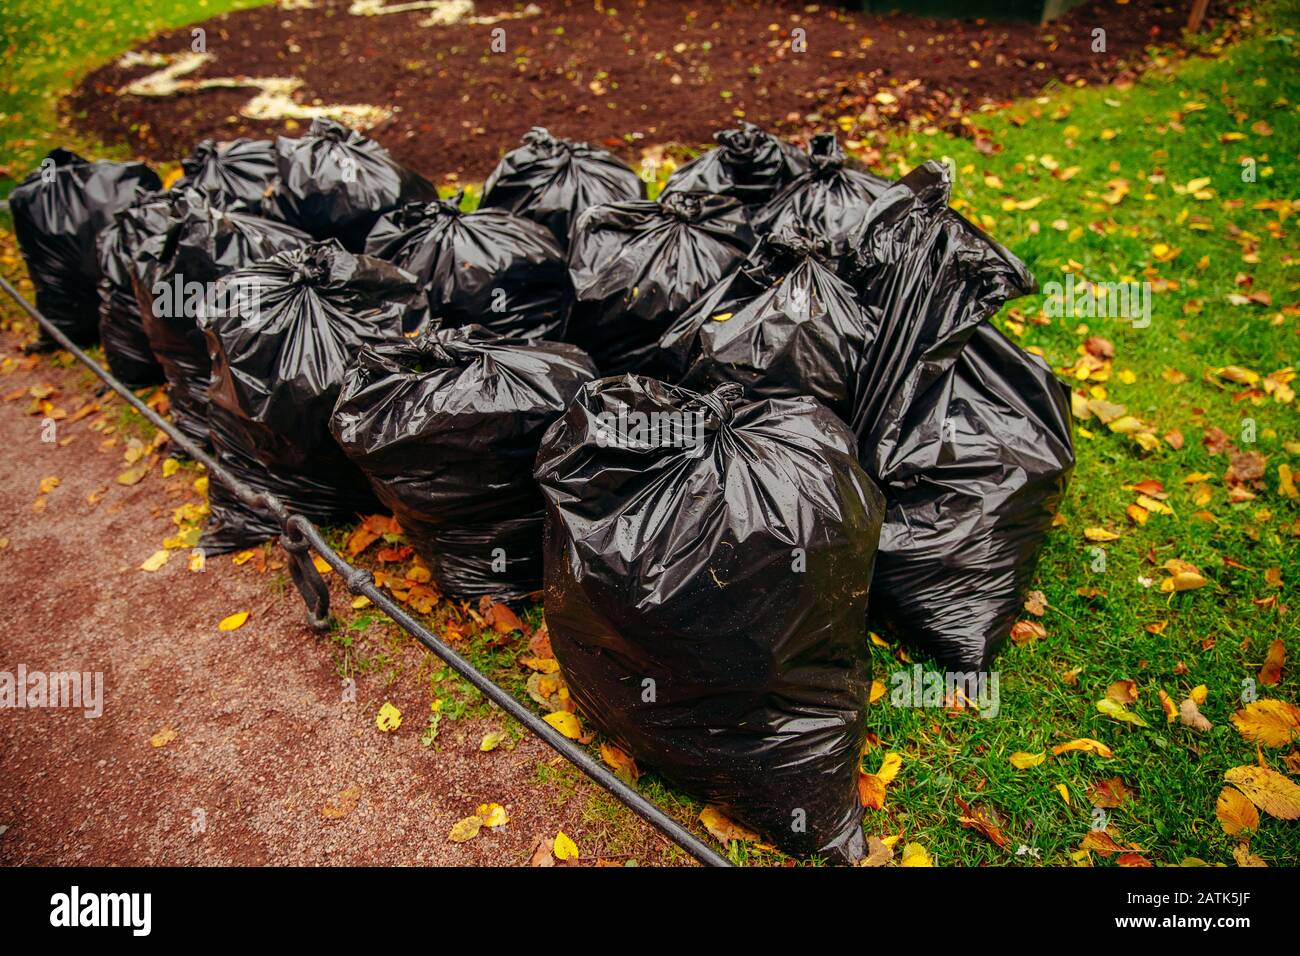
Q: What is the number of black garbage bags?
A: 15